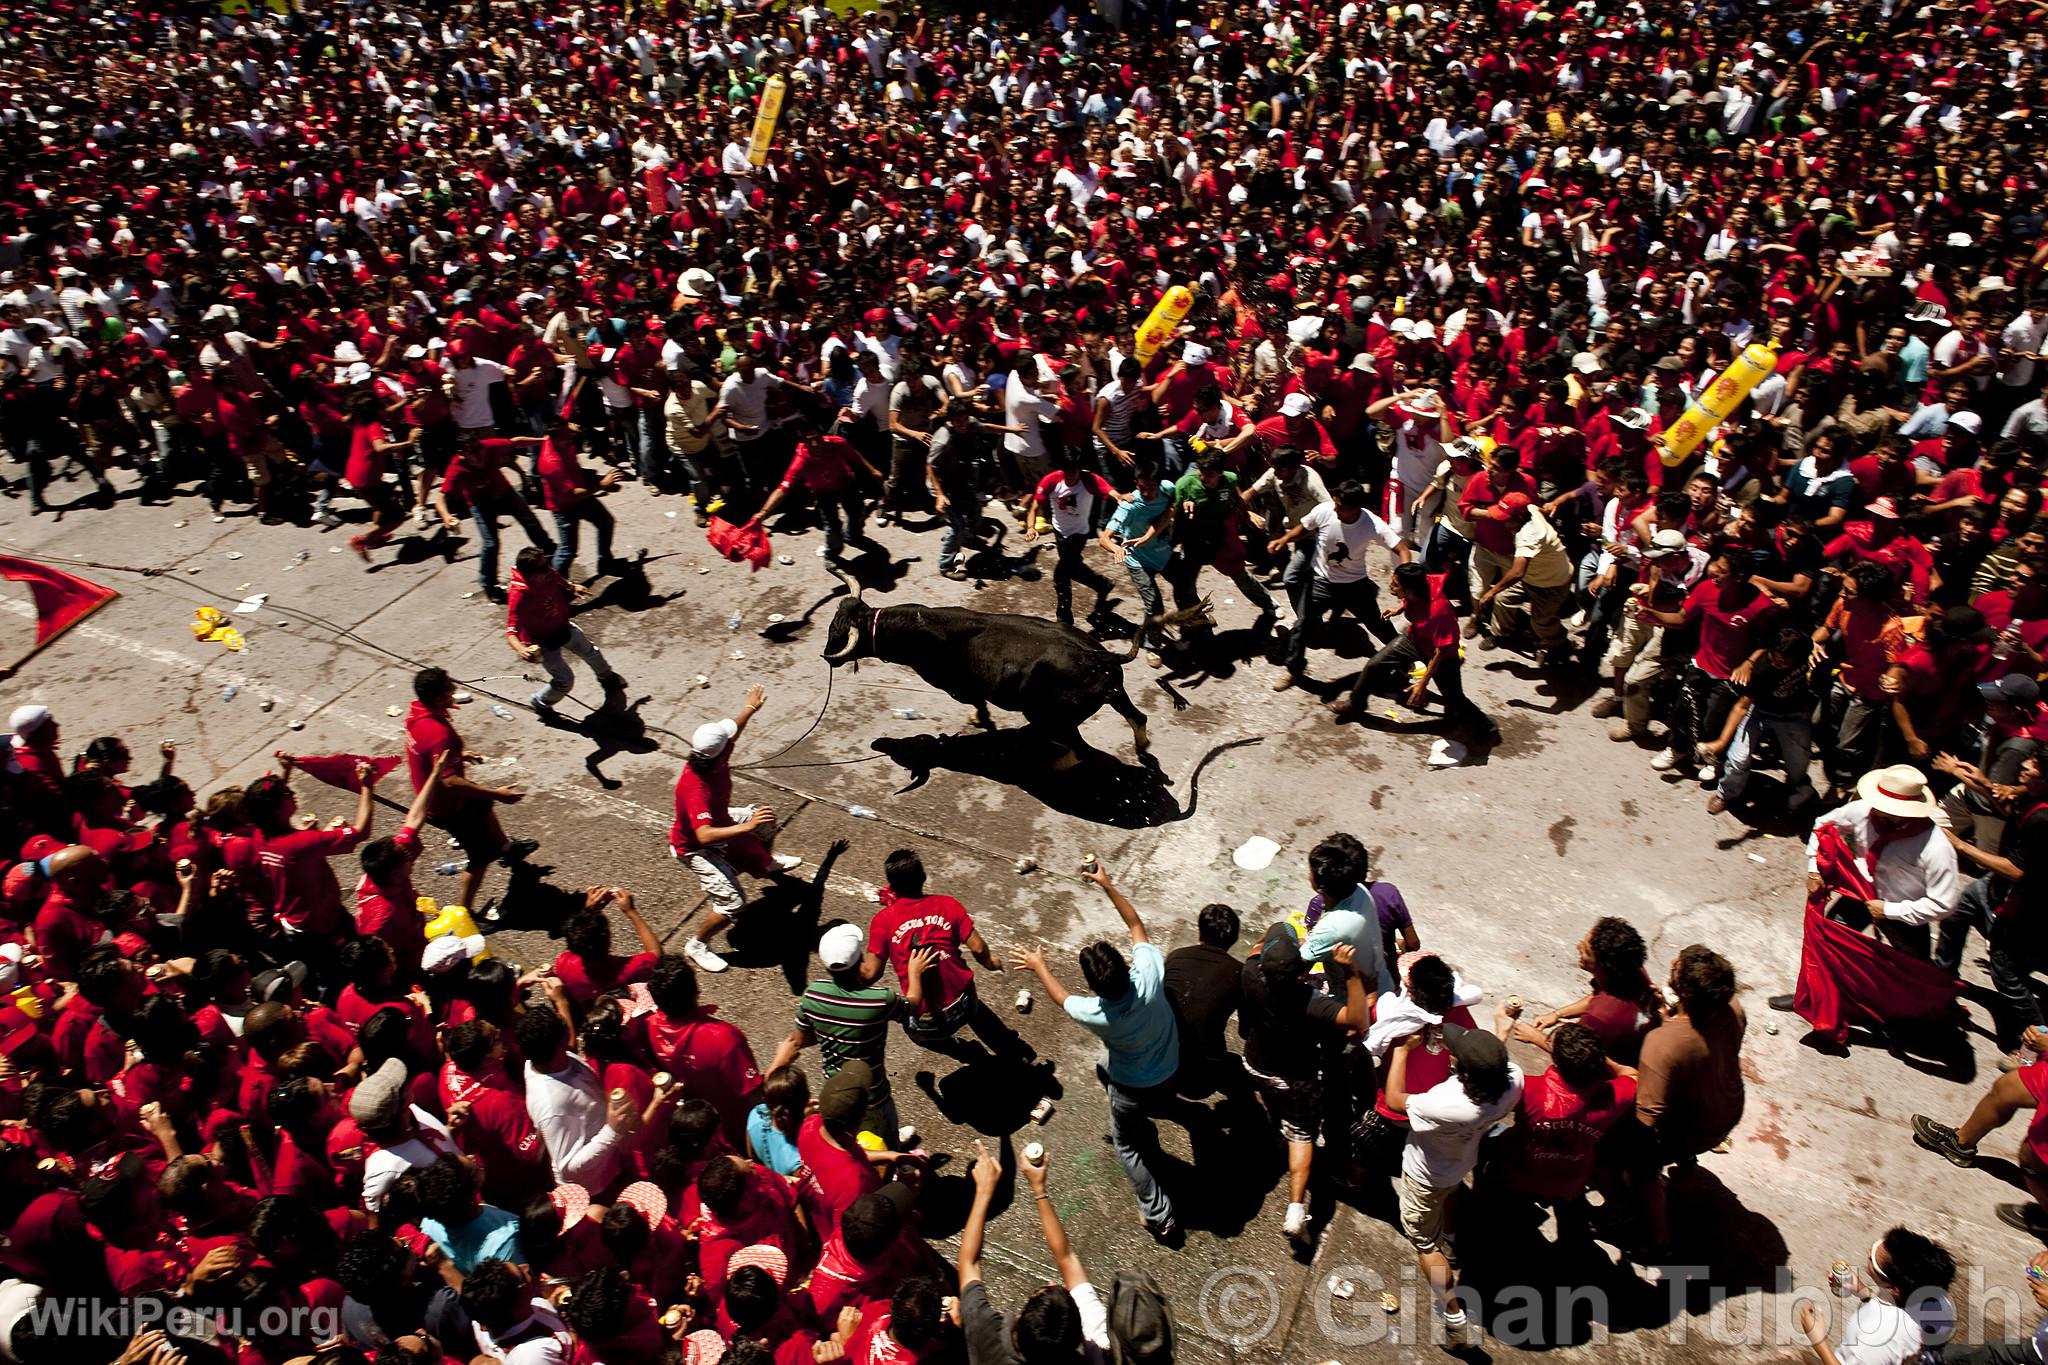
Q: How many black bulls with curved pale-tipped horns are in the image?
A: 1